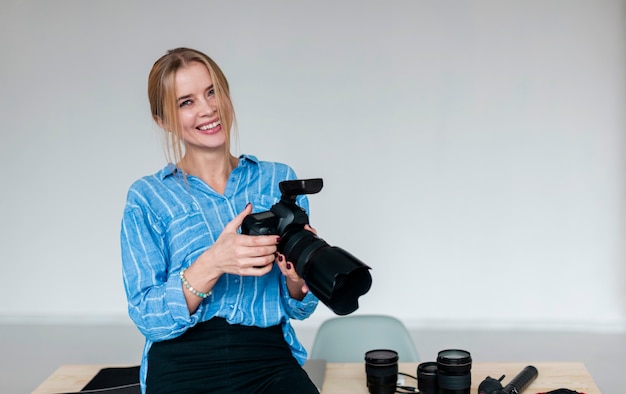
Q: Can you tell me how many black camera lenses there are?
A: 4